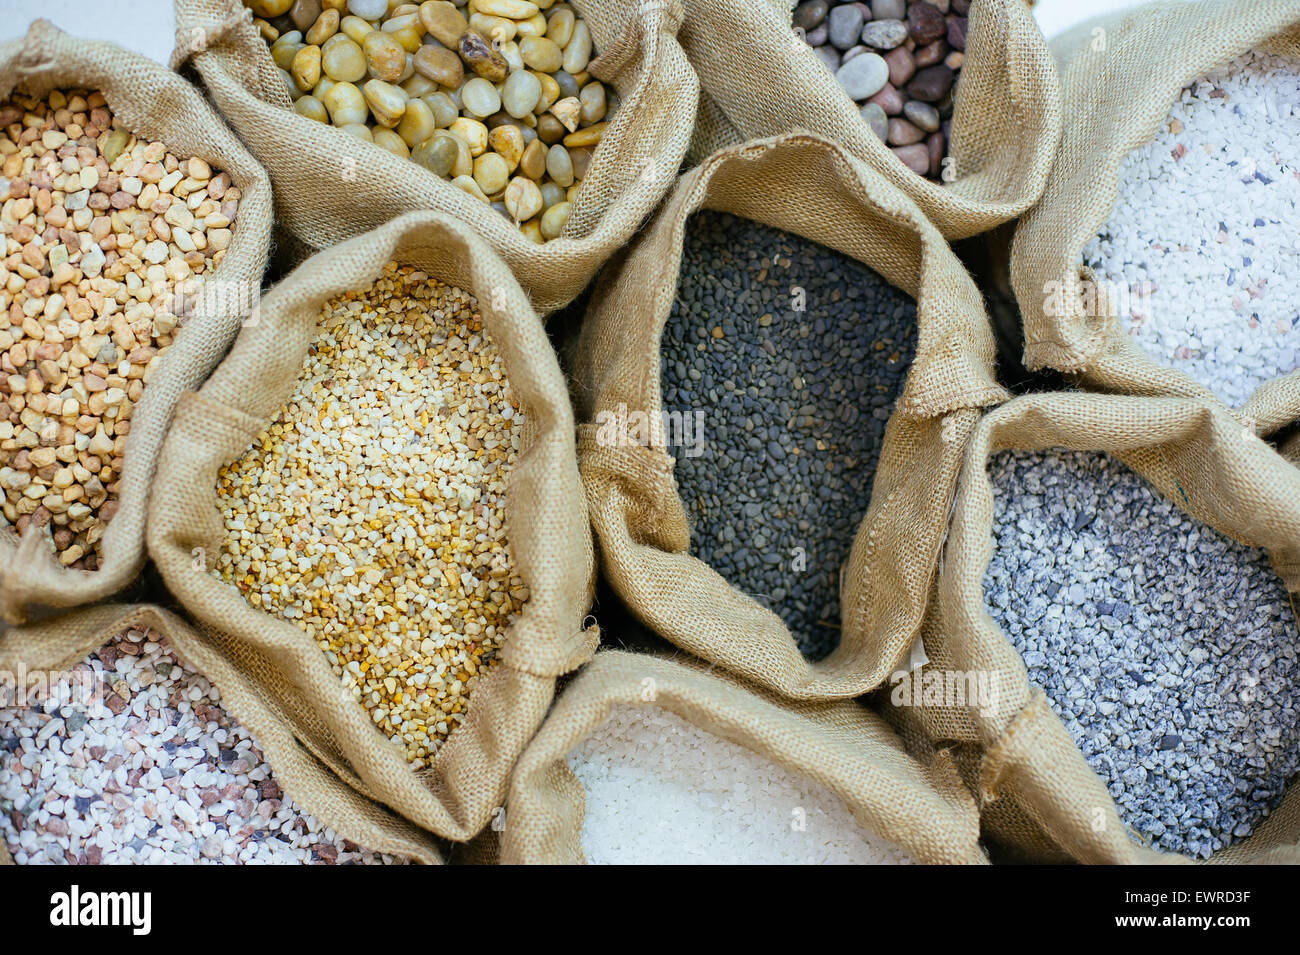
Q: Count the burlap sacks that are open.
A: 9